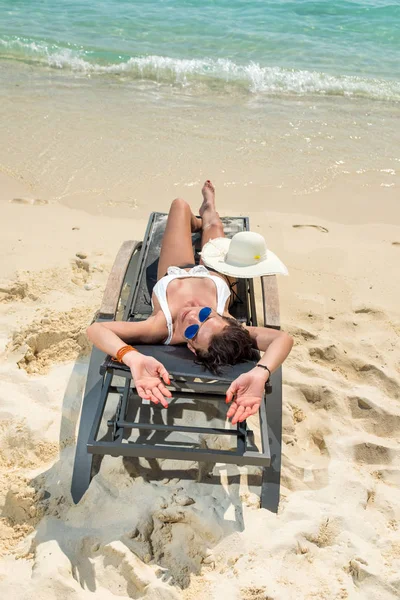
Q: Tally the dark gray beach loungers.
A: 1